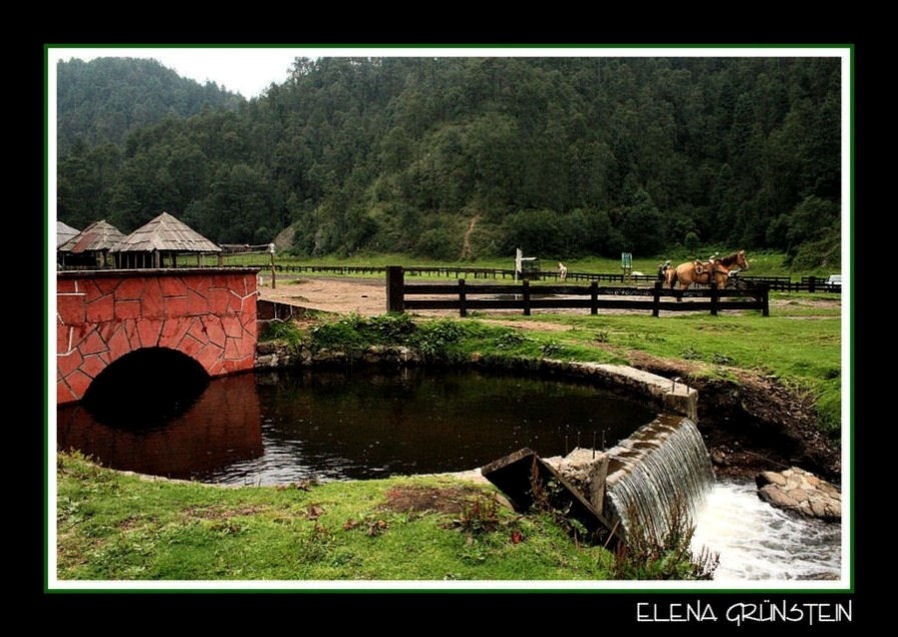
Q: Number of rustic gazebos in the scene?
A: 3